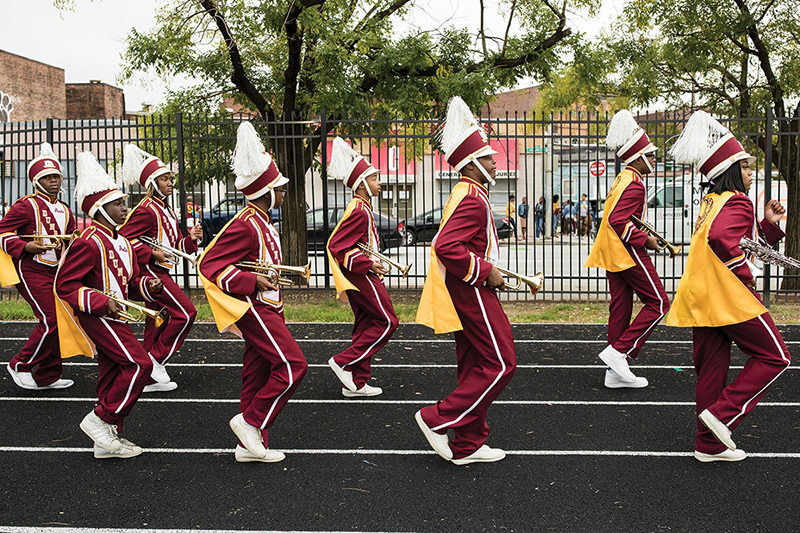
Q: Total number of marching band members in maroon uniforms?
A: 8